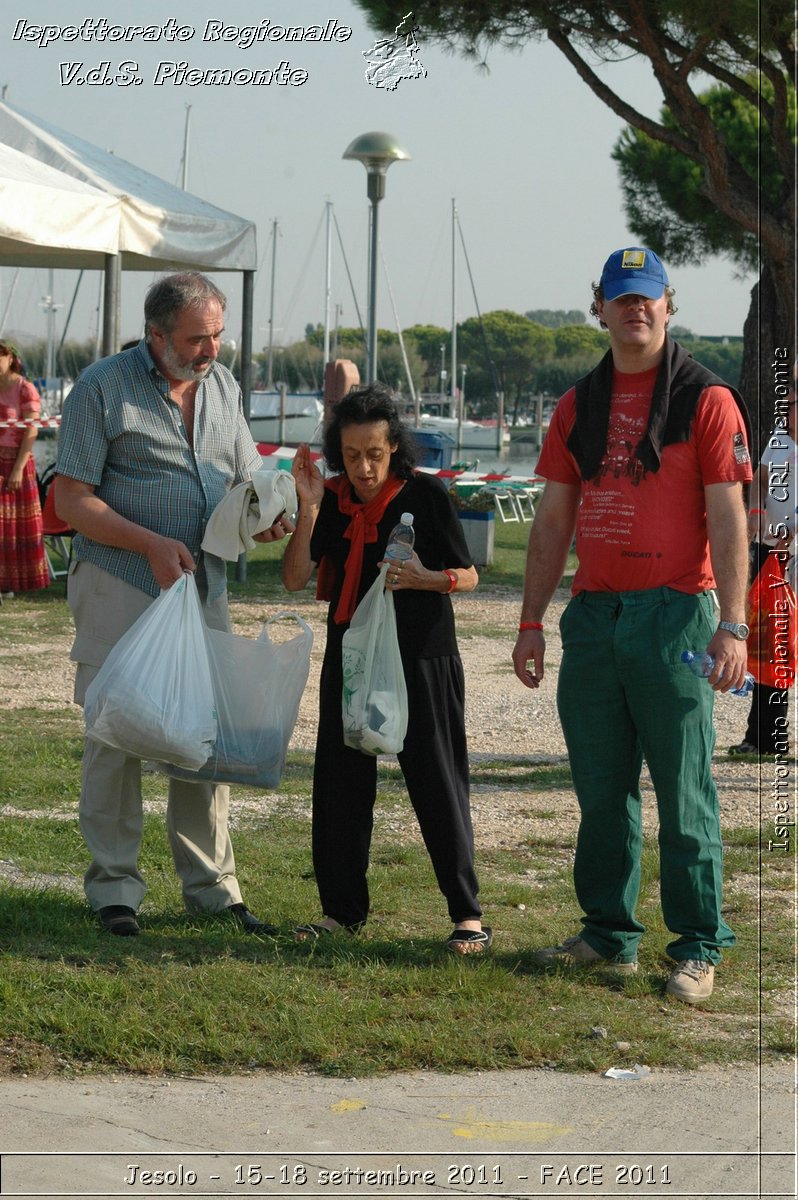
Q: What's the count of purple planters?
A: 0